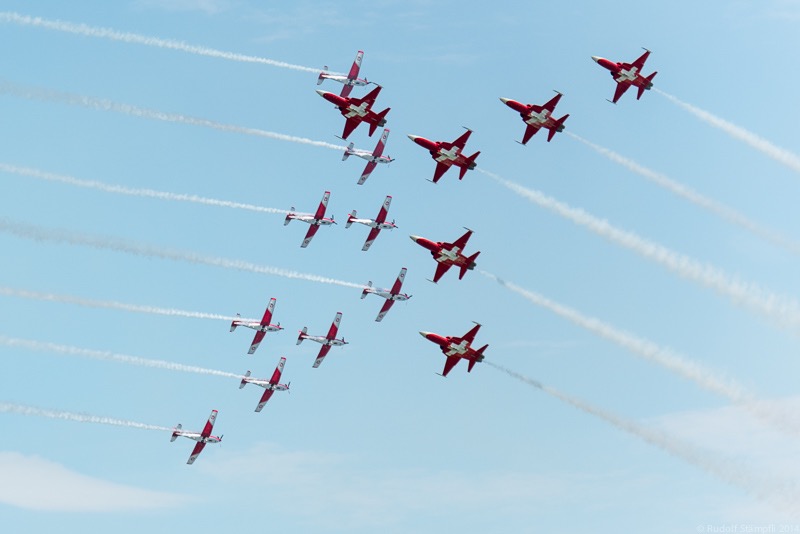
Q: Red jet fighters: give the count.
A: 6